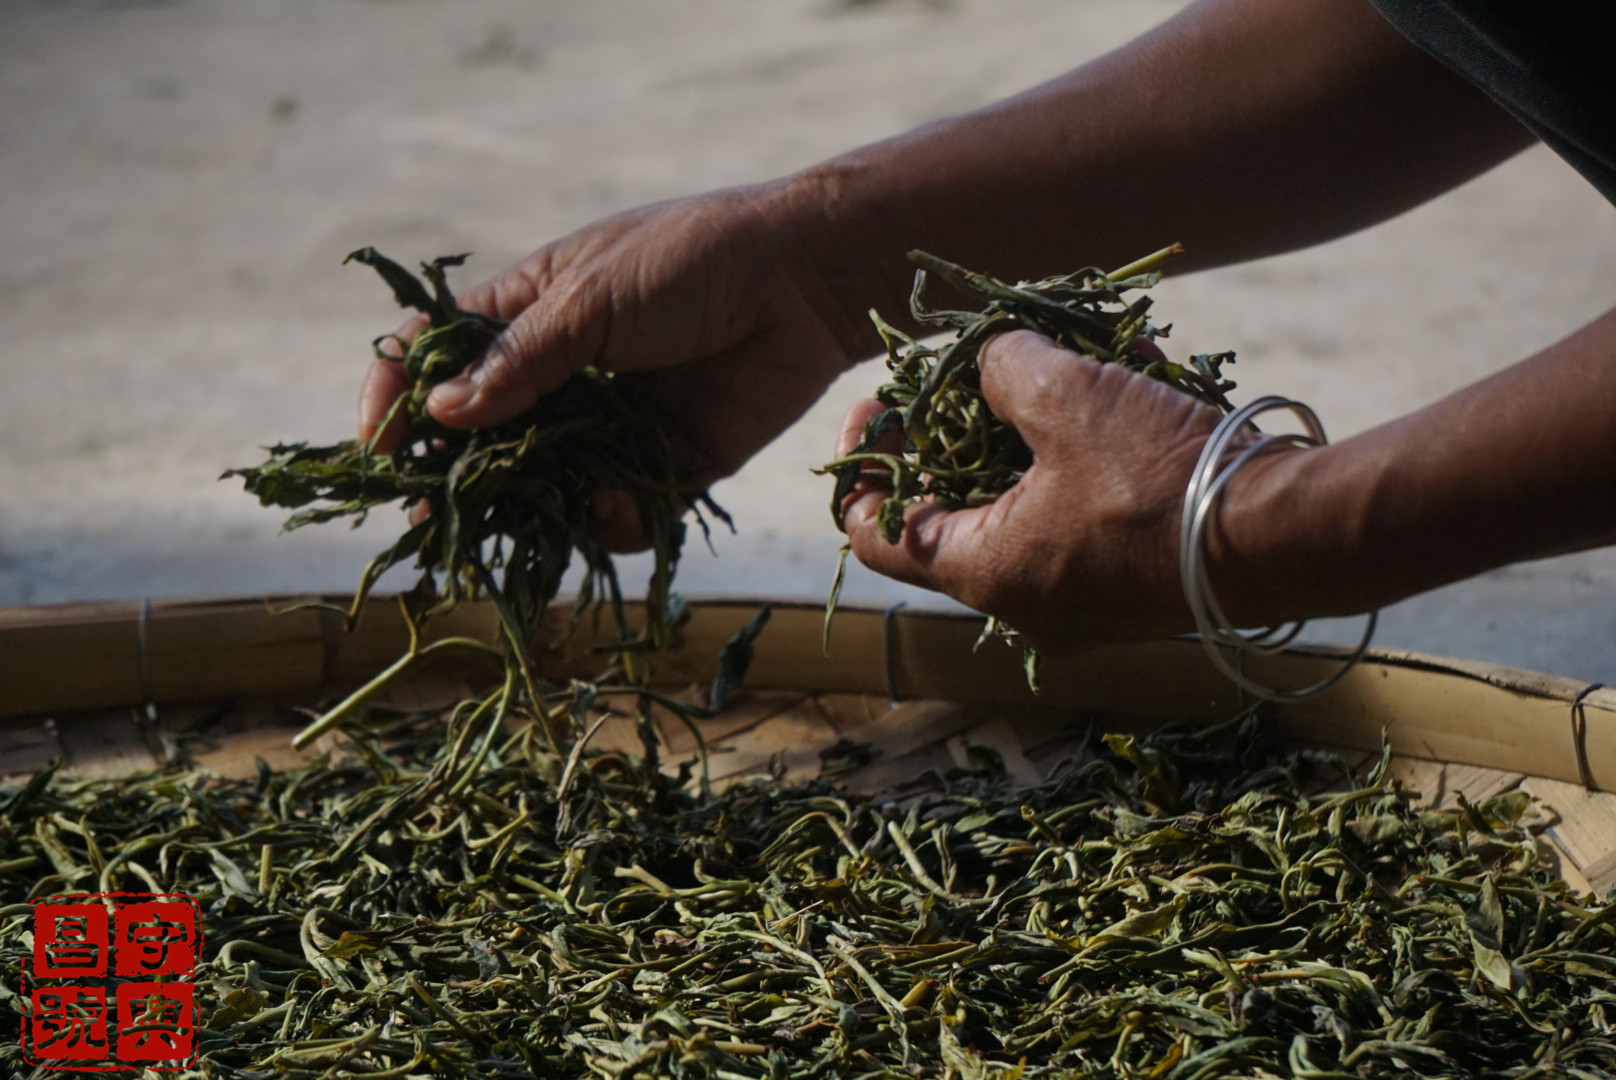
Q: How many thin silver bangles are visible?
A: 3